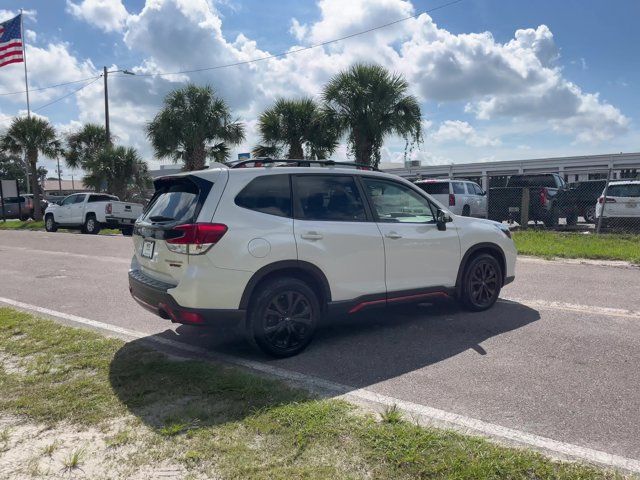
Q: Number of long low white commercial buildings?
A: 1